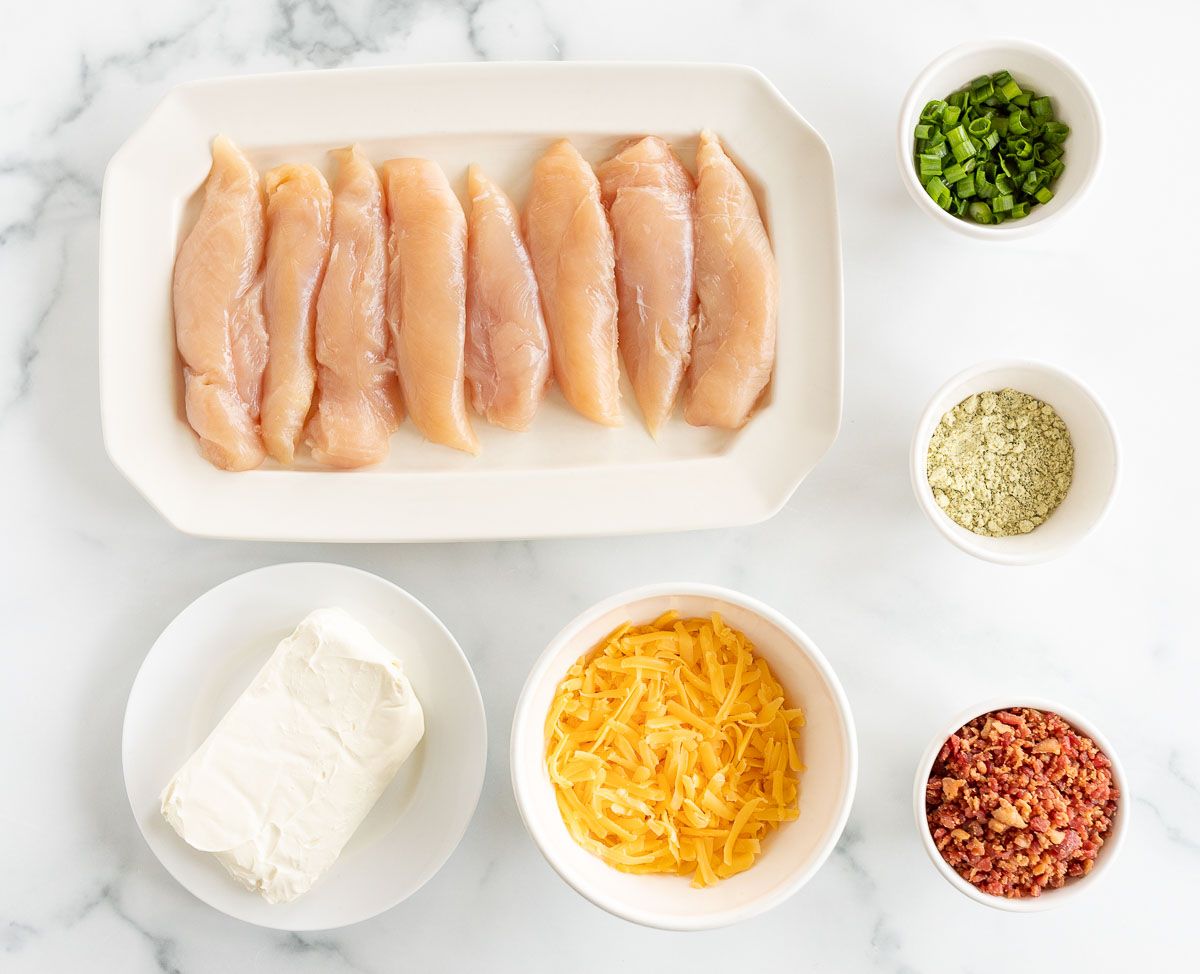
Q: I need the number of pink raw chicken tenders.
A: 8